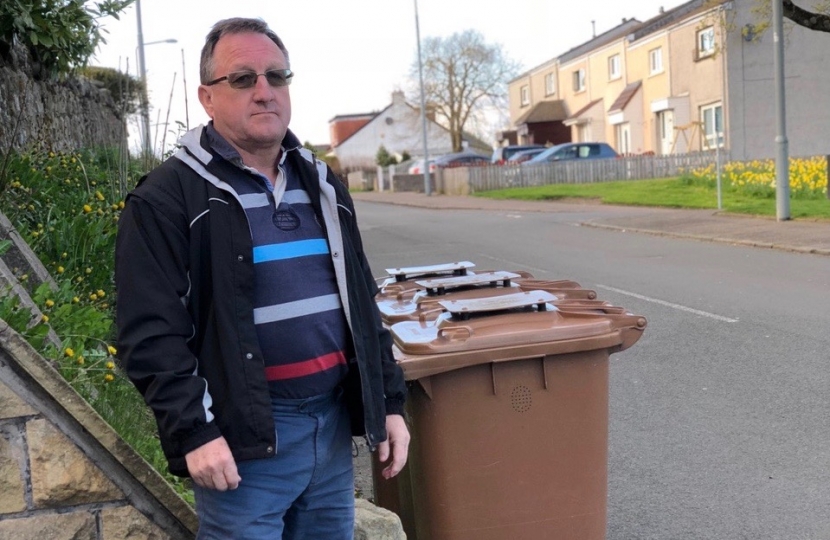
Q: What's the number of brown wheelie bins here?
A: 3